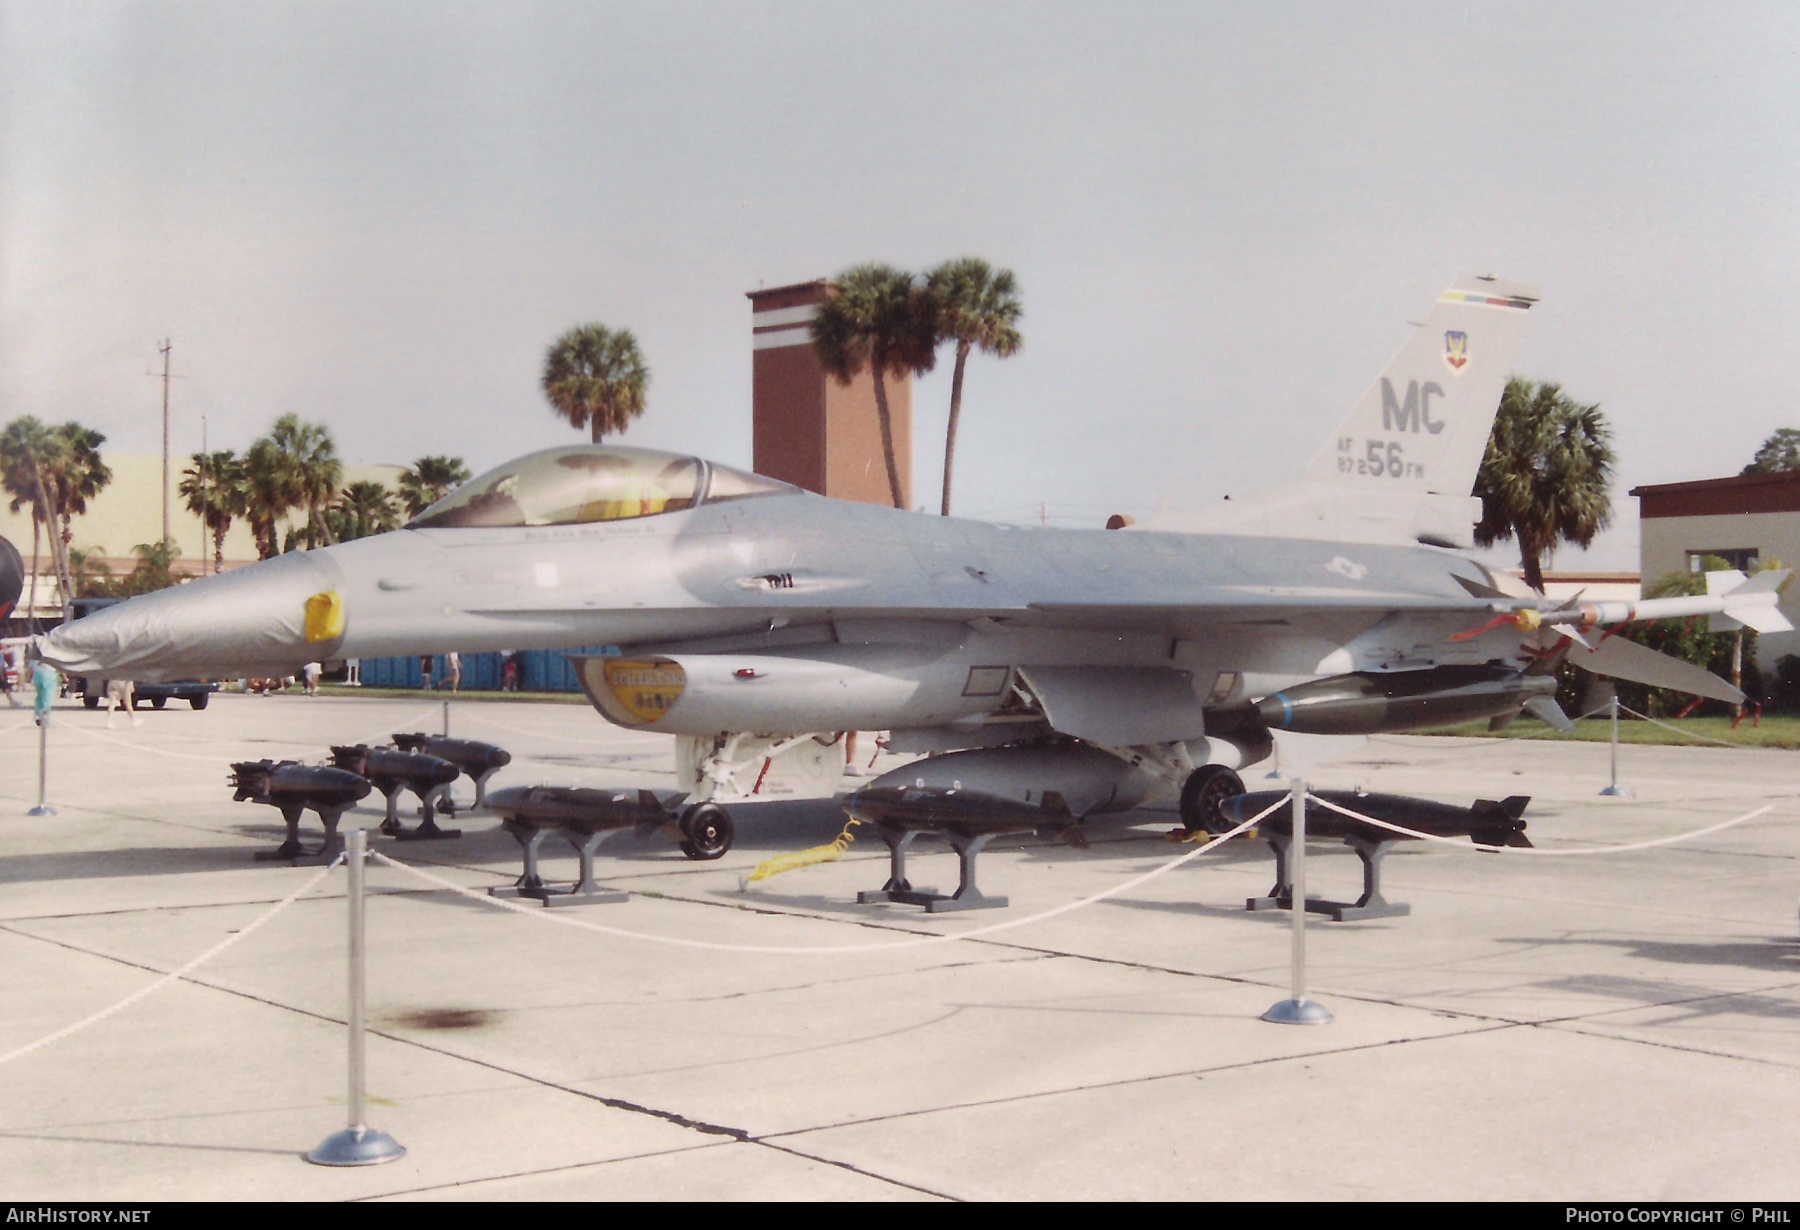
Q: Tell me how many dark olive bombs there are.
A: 7